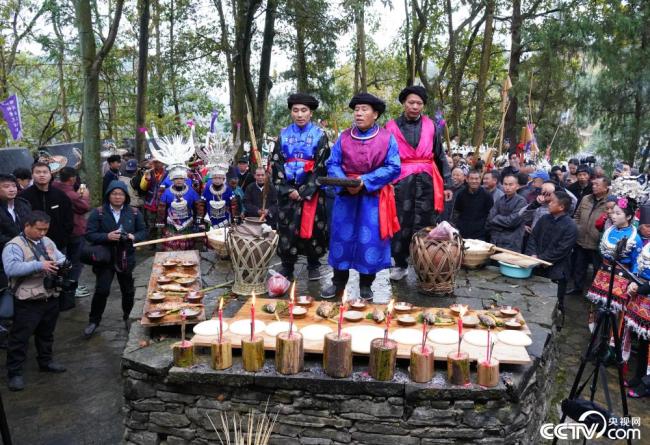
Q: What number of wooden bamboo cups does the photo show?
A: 9